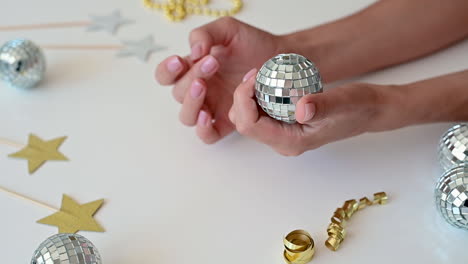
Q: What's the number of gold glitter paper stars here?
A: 2